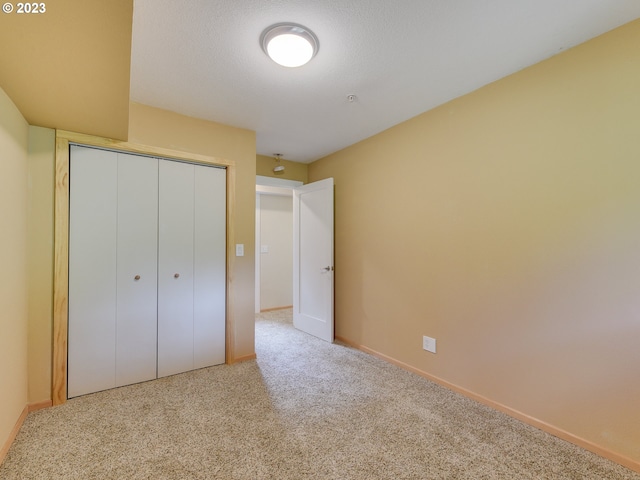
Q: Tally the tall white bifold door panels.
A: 4